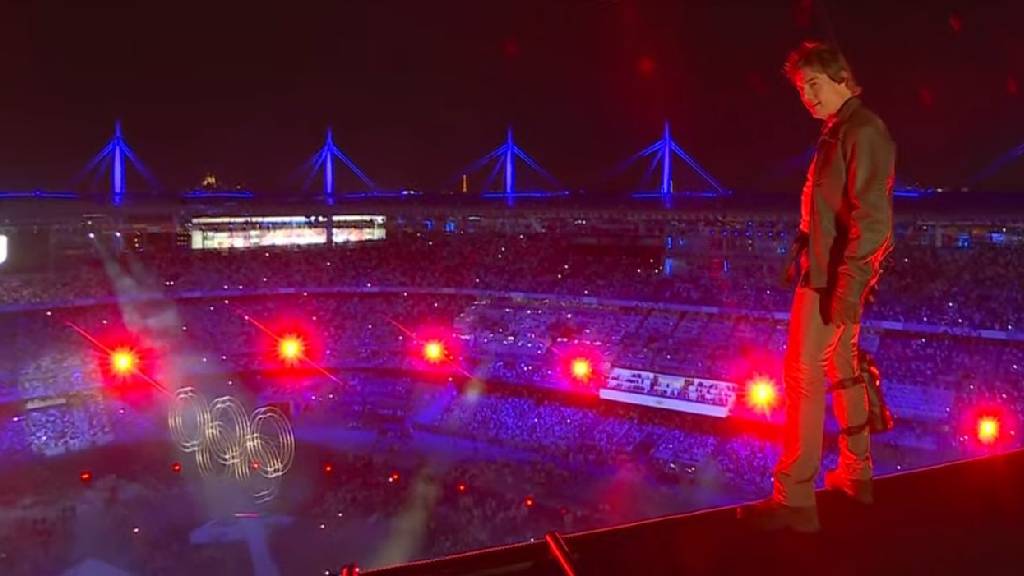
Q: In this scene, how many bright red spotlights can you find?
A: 6